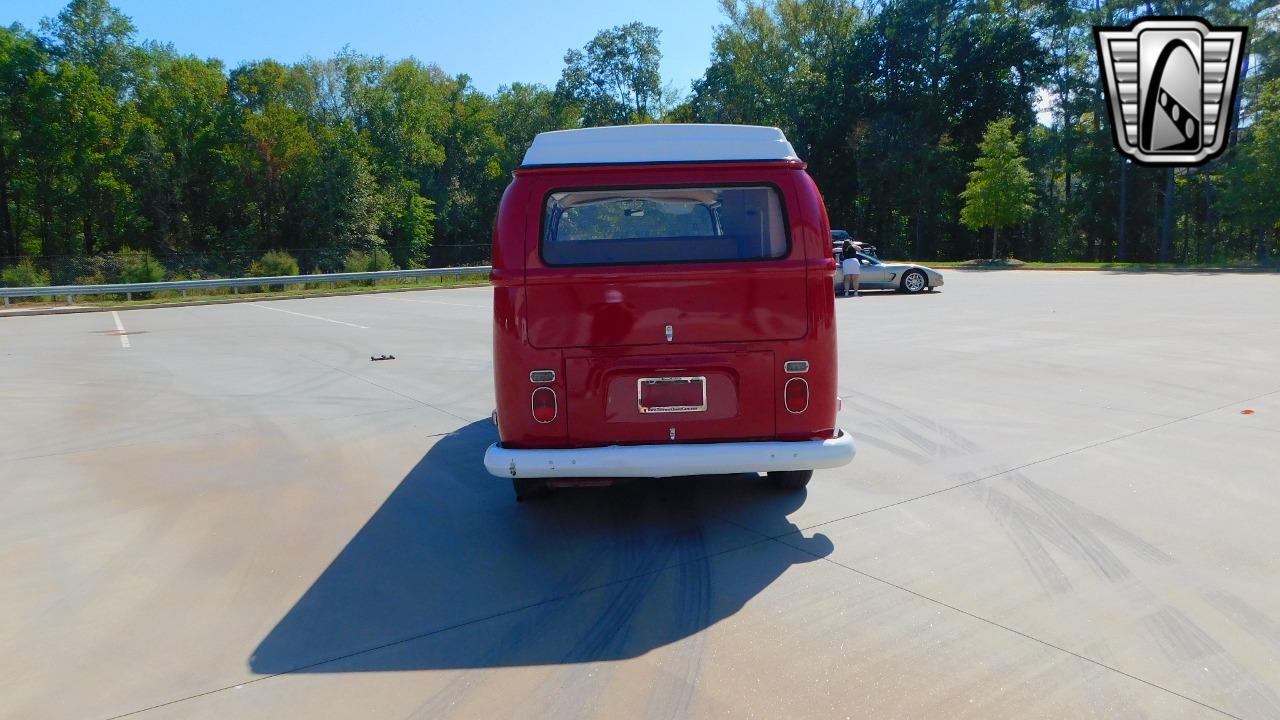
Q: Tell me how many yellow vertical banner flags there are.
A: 0